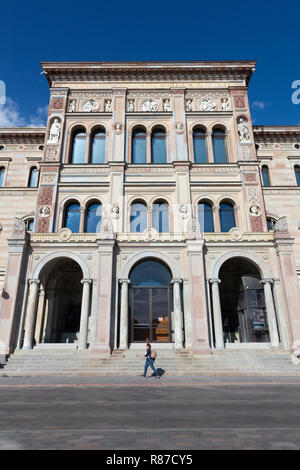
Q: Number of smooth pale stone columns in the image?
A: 6